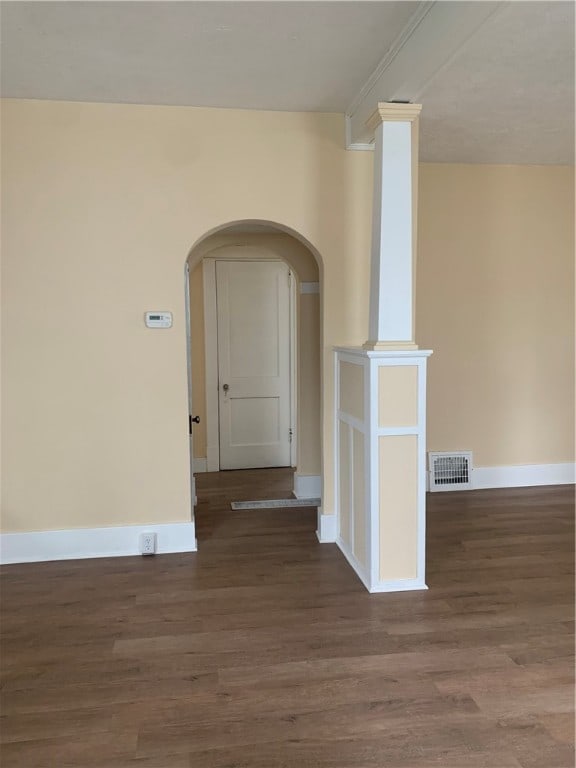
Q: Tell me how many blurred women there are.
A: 0